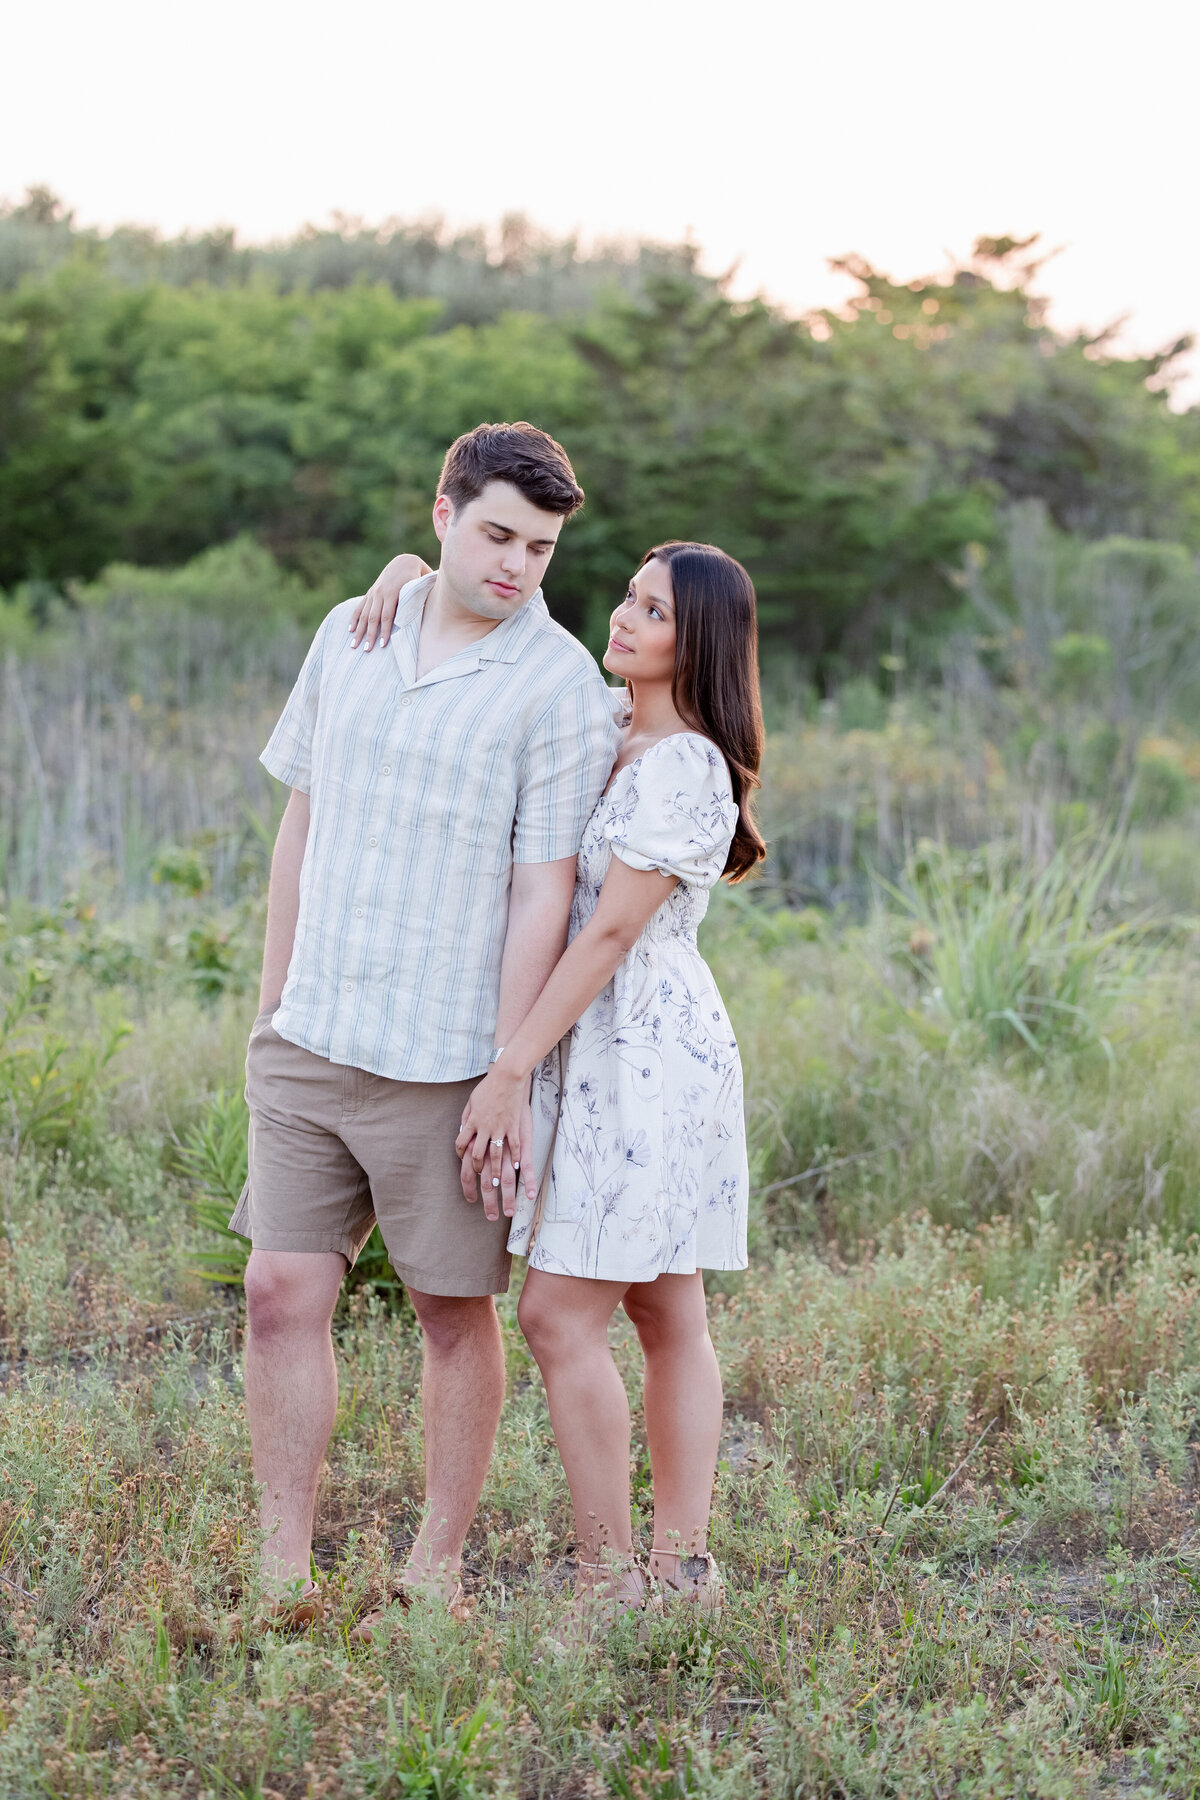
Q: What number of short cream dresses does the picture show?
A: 1